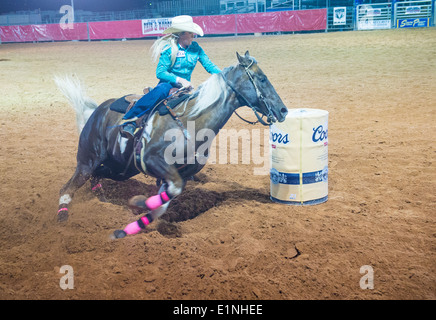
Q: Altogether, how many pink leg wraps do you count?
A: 4